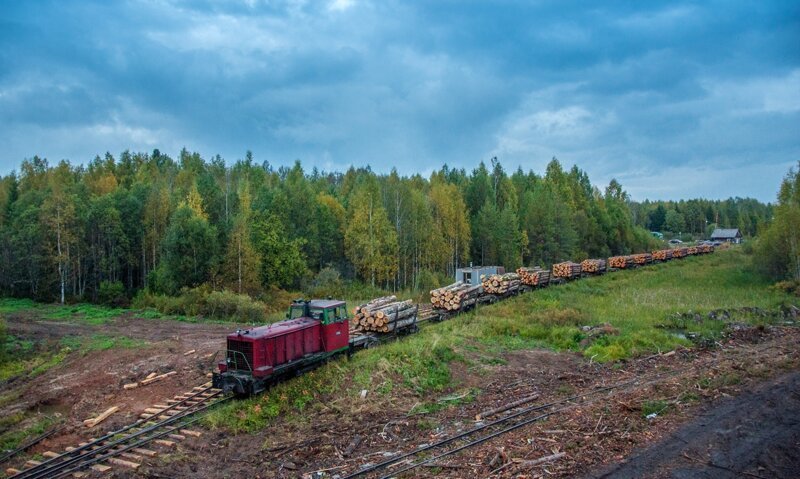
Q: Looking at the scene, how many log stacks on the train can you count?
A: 12